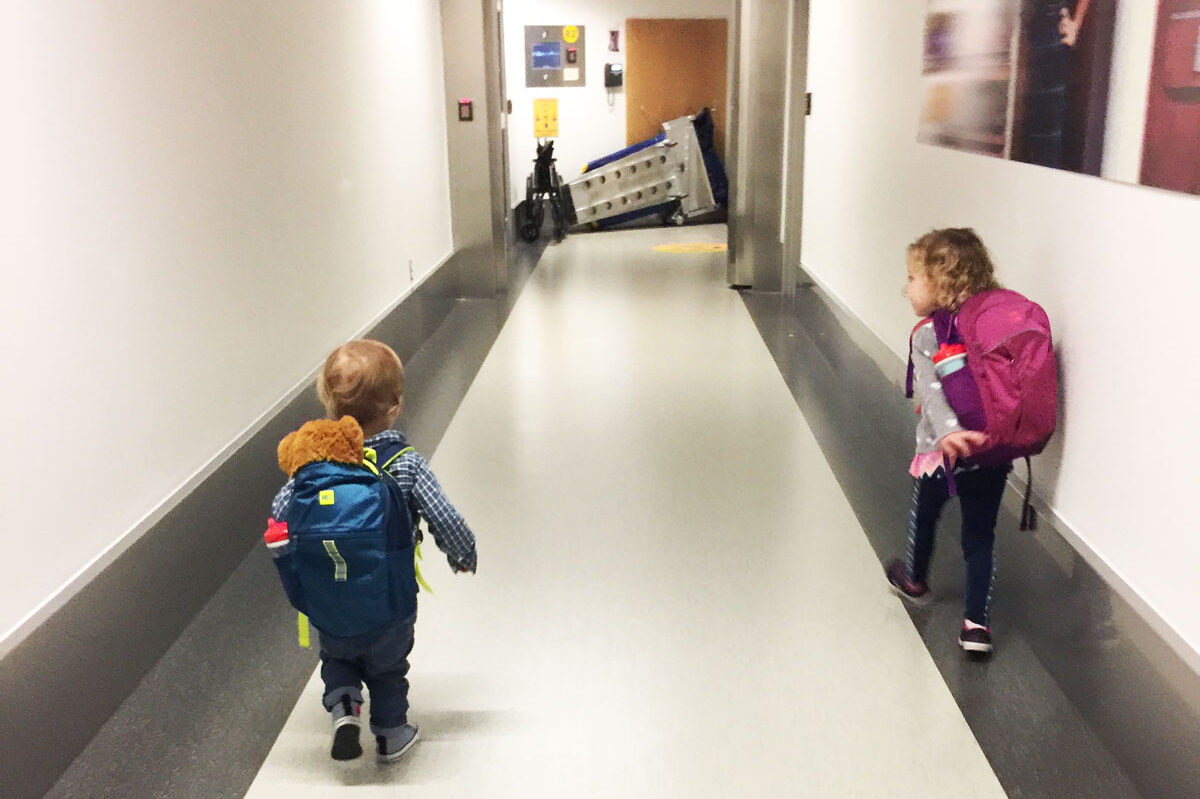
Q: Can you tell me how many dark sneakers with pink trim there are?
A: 2